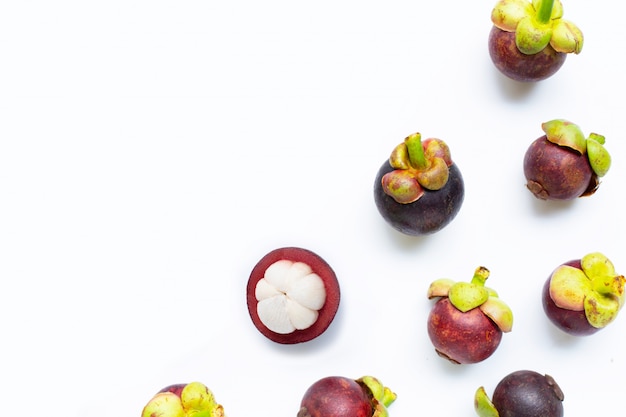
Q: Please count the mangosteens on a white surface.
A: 9